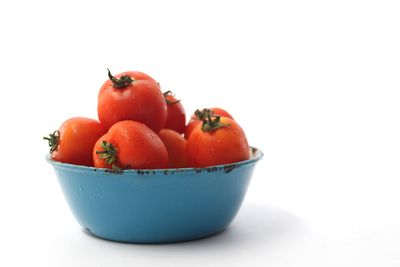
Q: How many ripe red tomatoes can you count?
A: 7